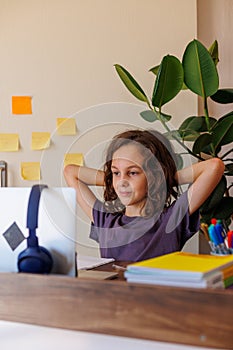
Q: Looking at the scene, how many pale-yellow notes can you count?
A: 5